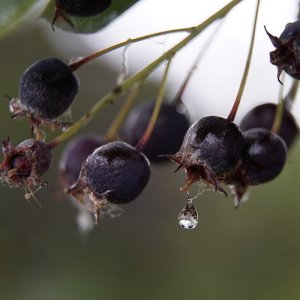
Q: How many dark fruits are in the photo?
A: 10